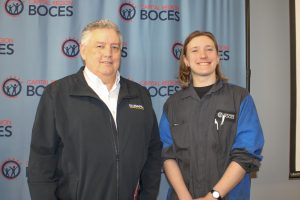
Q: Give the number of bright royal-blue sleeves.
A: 2